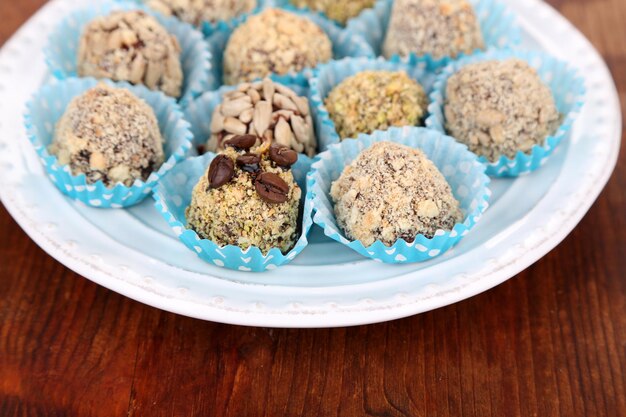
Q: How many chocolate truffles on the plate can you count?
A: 11